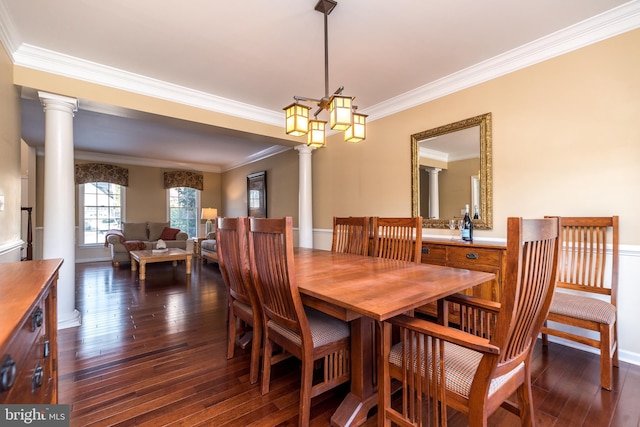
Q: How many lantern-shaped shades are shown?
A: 4